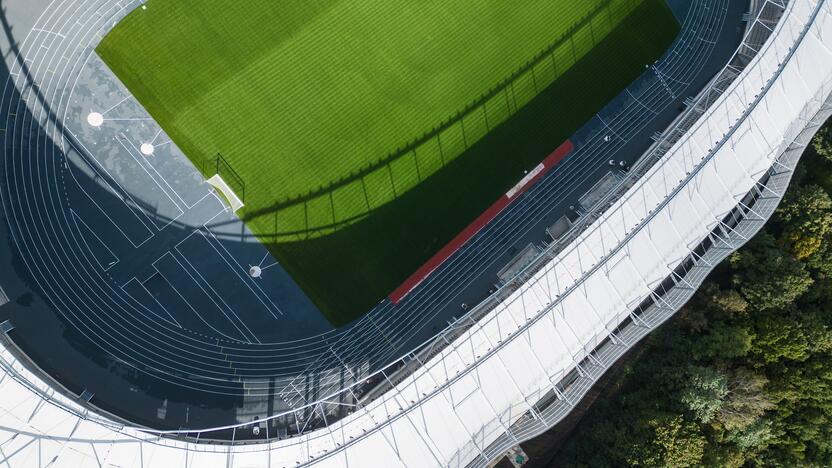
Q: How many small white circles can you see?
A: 3